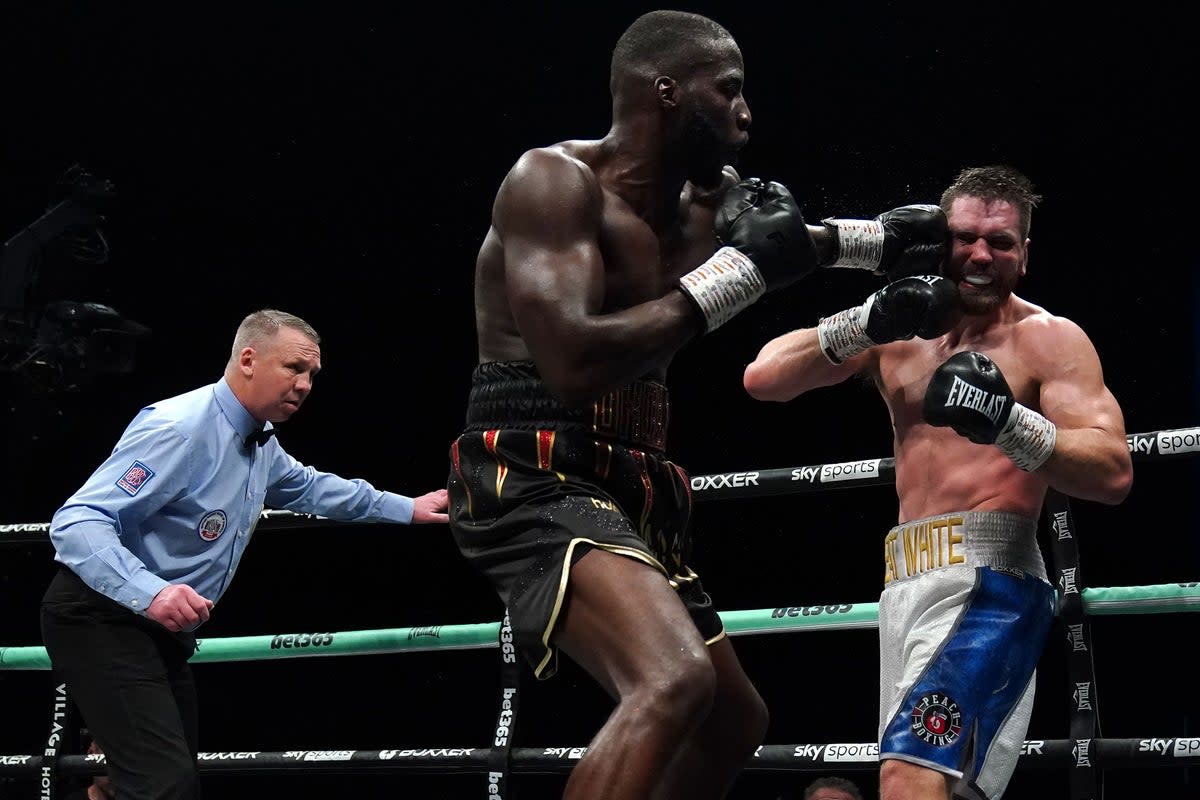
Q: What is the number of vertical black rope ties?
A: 3